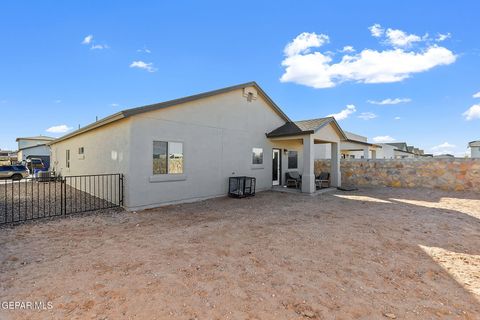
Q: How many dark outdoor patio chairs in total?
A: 2